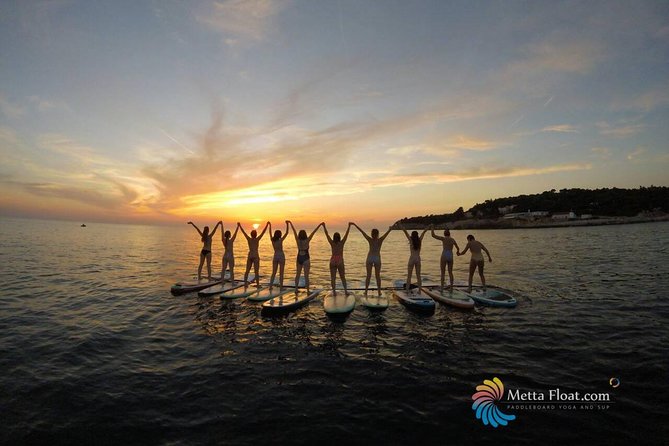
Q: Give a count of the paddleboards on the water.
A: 10